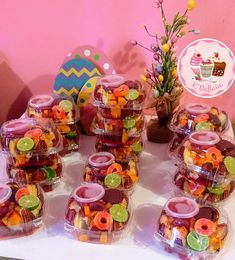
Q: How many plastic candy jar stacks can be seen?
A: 5